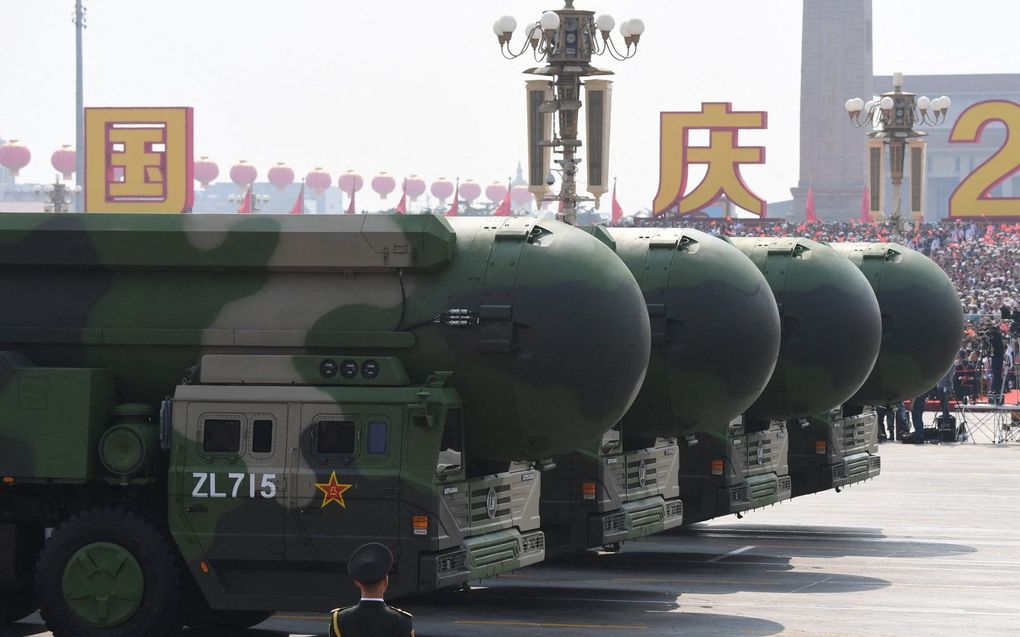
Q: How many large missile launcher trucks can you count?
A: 4